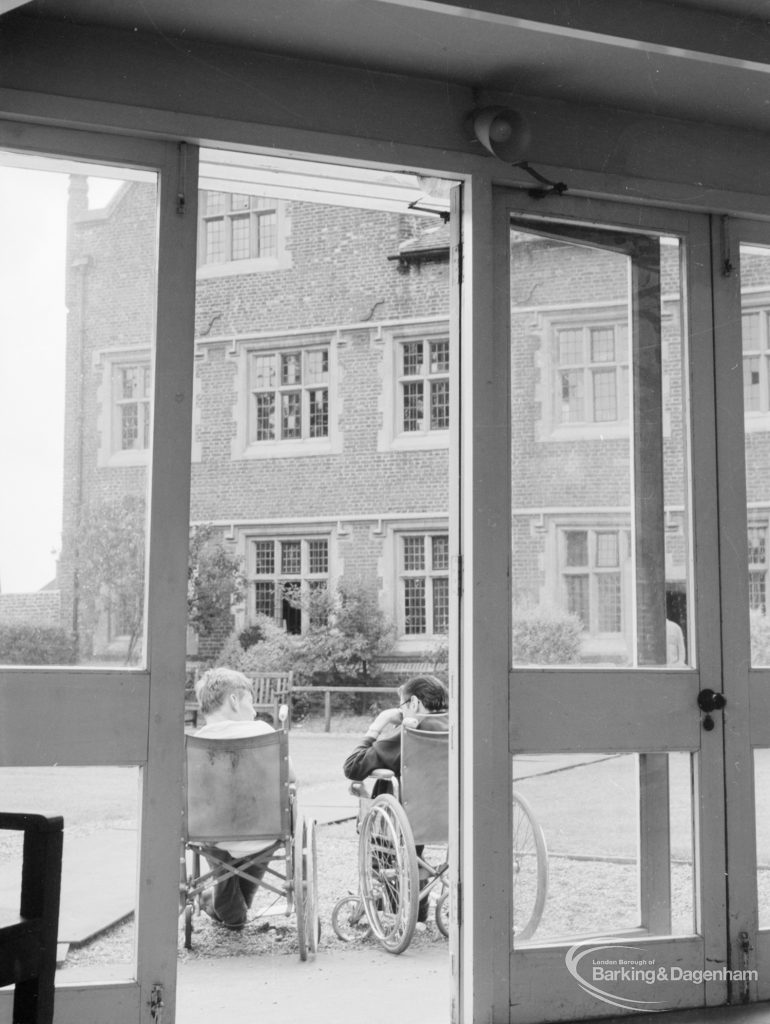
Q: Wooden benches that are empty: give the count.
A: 1